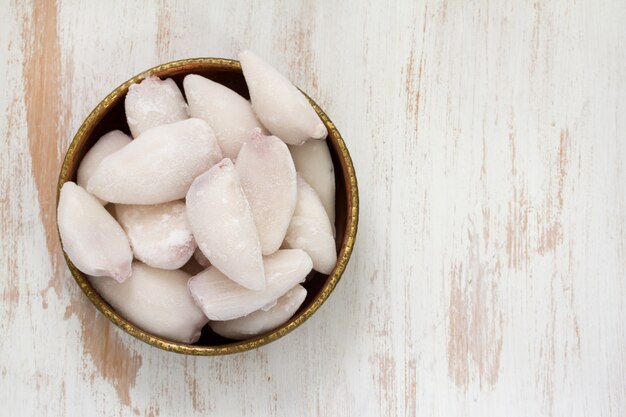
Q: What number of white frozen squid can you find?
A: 14